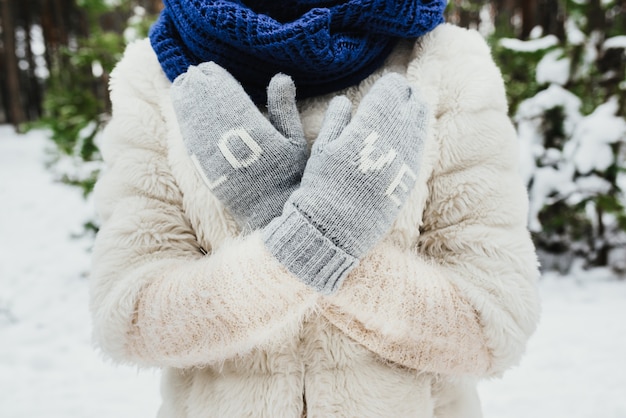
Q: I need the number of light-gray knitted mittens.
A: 2